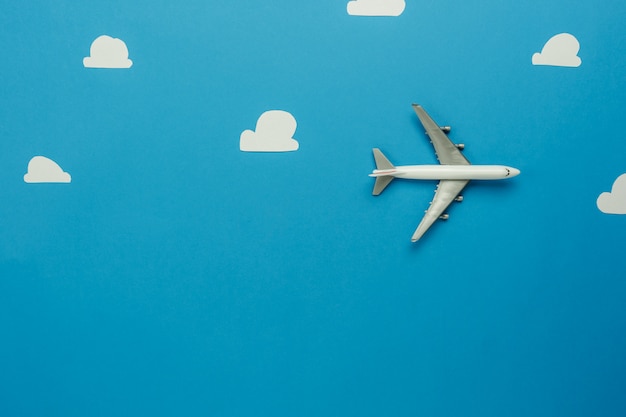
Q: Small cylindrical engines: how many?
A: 4